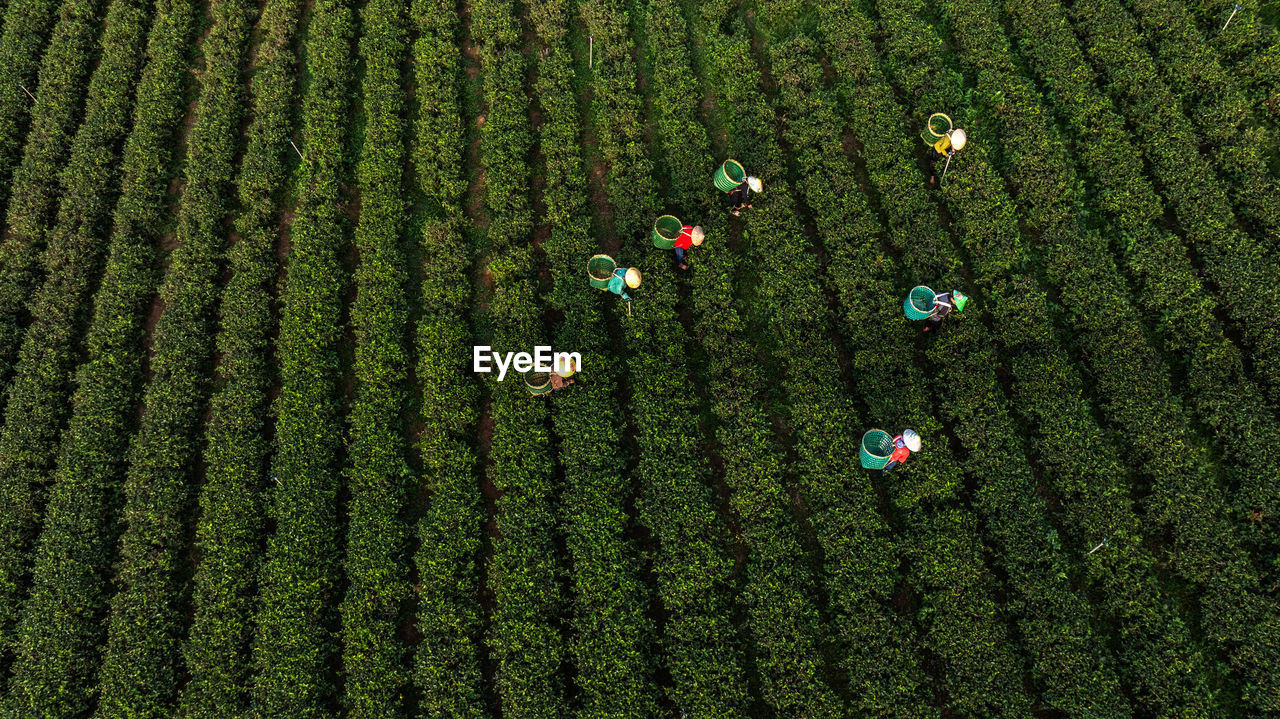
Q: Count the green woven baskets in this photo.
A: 7